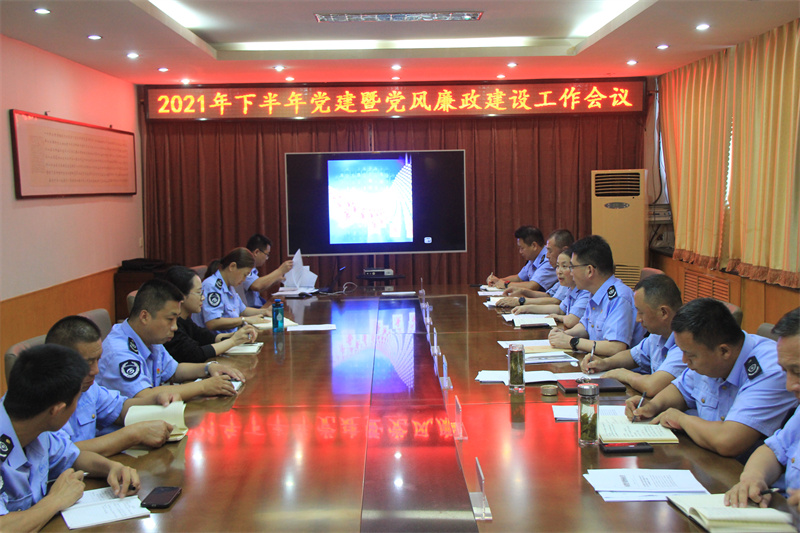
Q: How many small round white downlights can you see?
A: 14